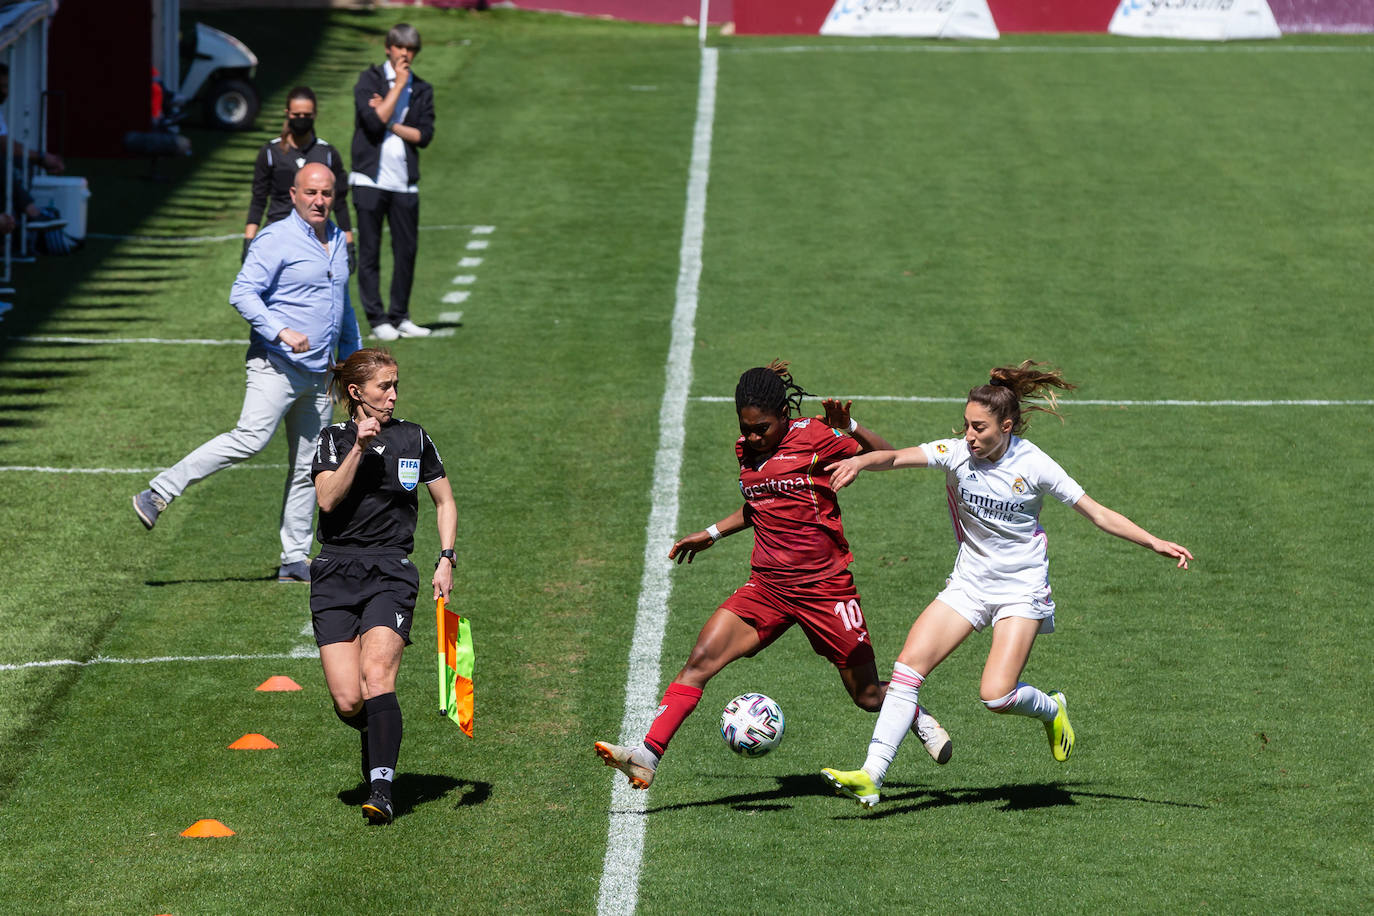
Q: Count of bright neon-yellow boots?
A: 2